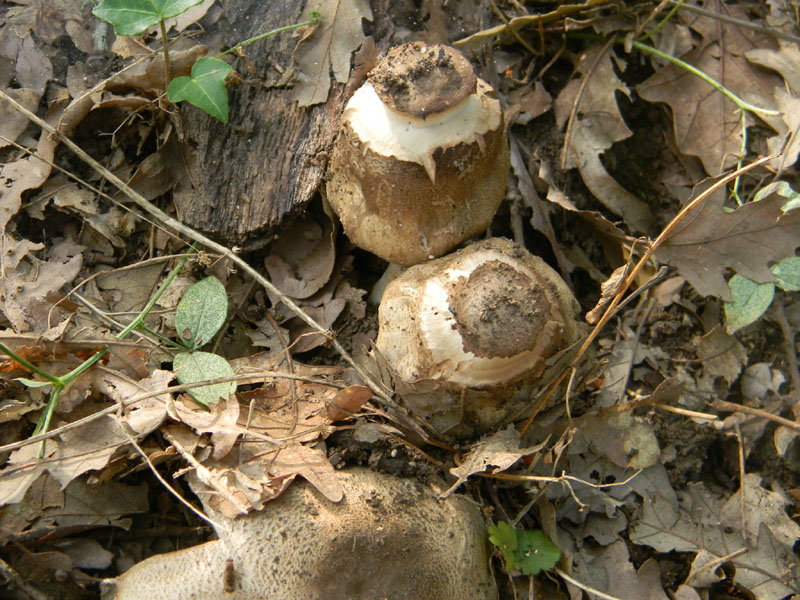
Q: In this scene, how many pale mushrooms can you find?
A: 3